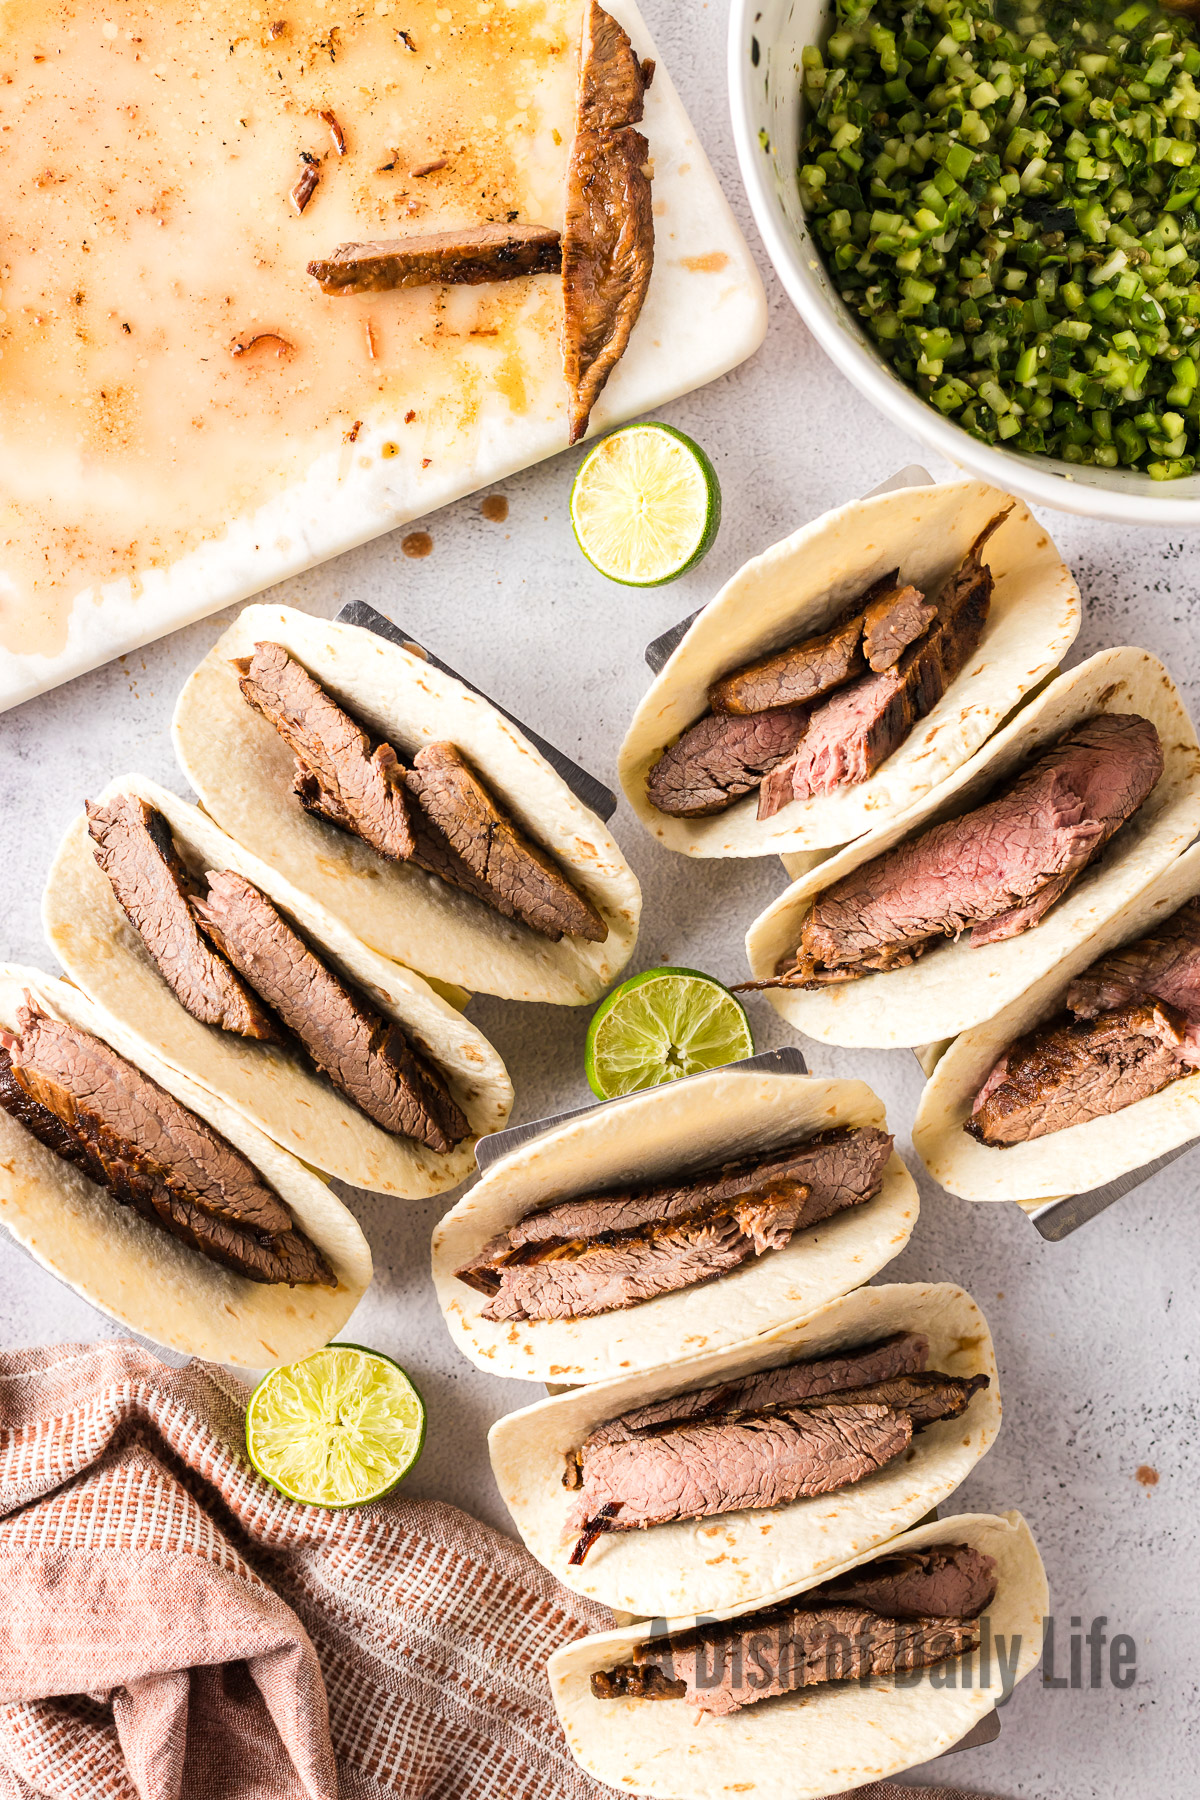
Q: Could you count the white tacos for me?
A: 9